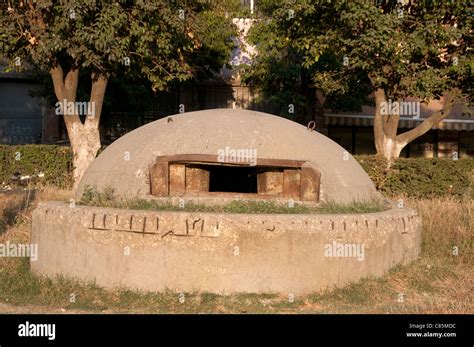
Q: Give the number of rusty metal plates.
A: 6